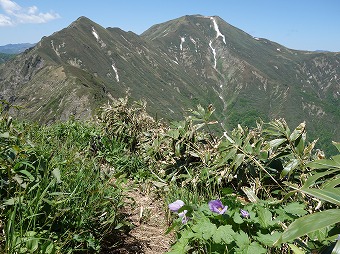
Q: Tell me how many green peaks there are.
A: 2